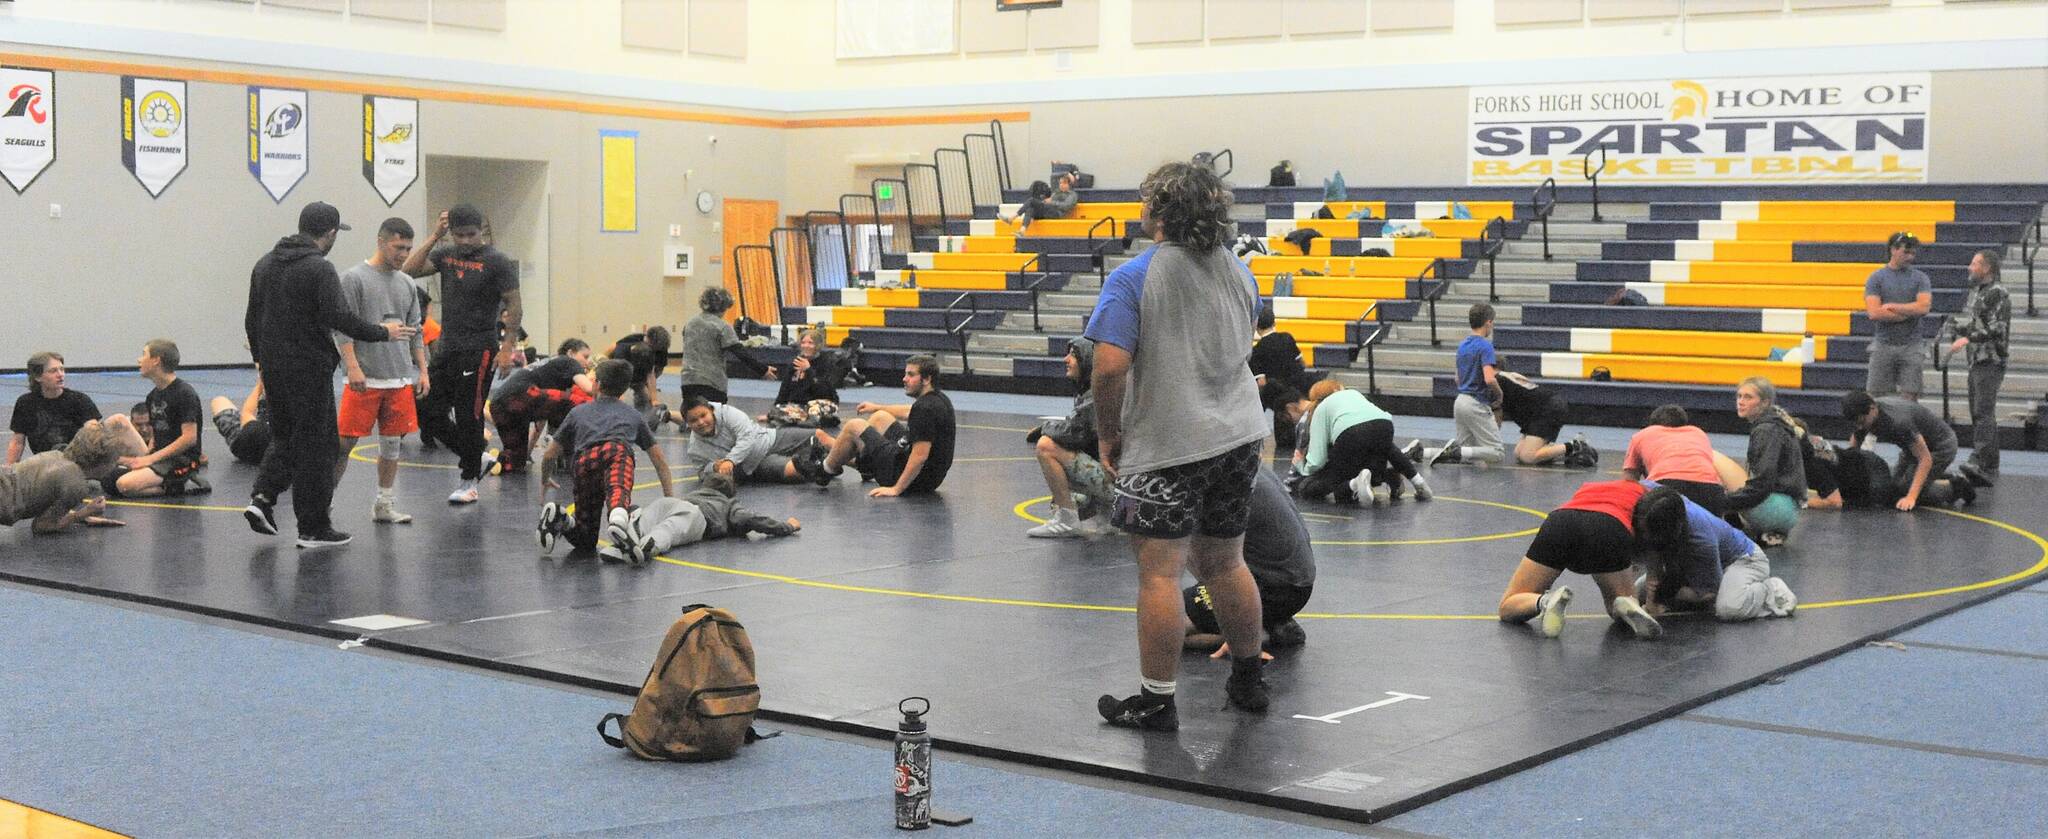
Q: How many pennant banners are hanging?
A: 4